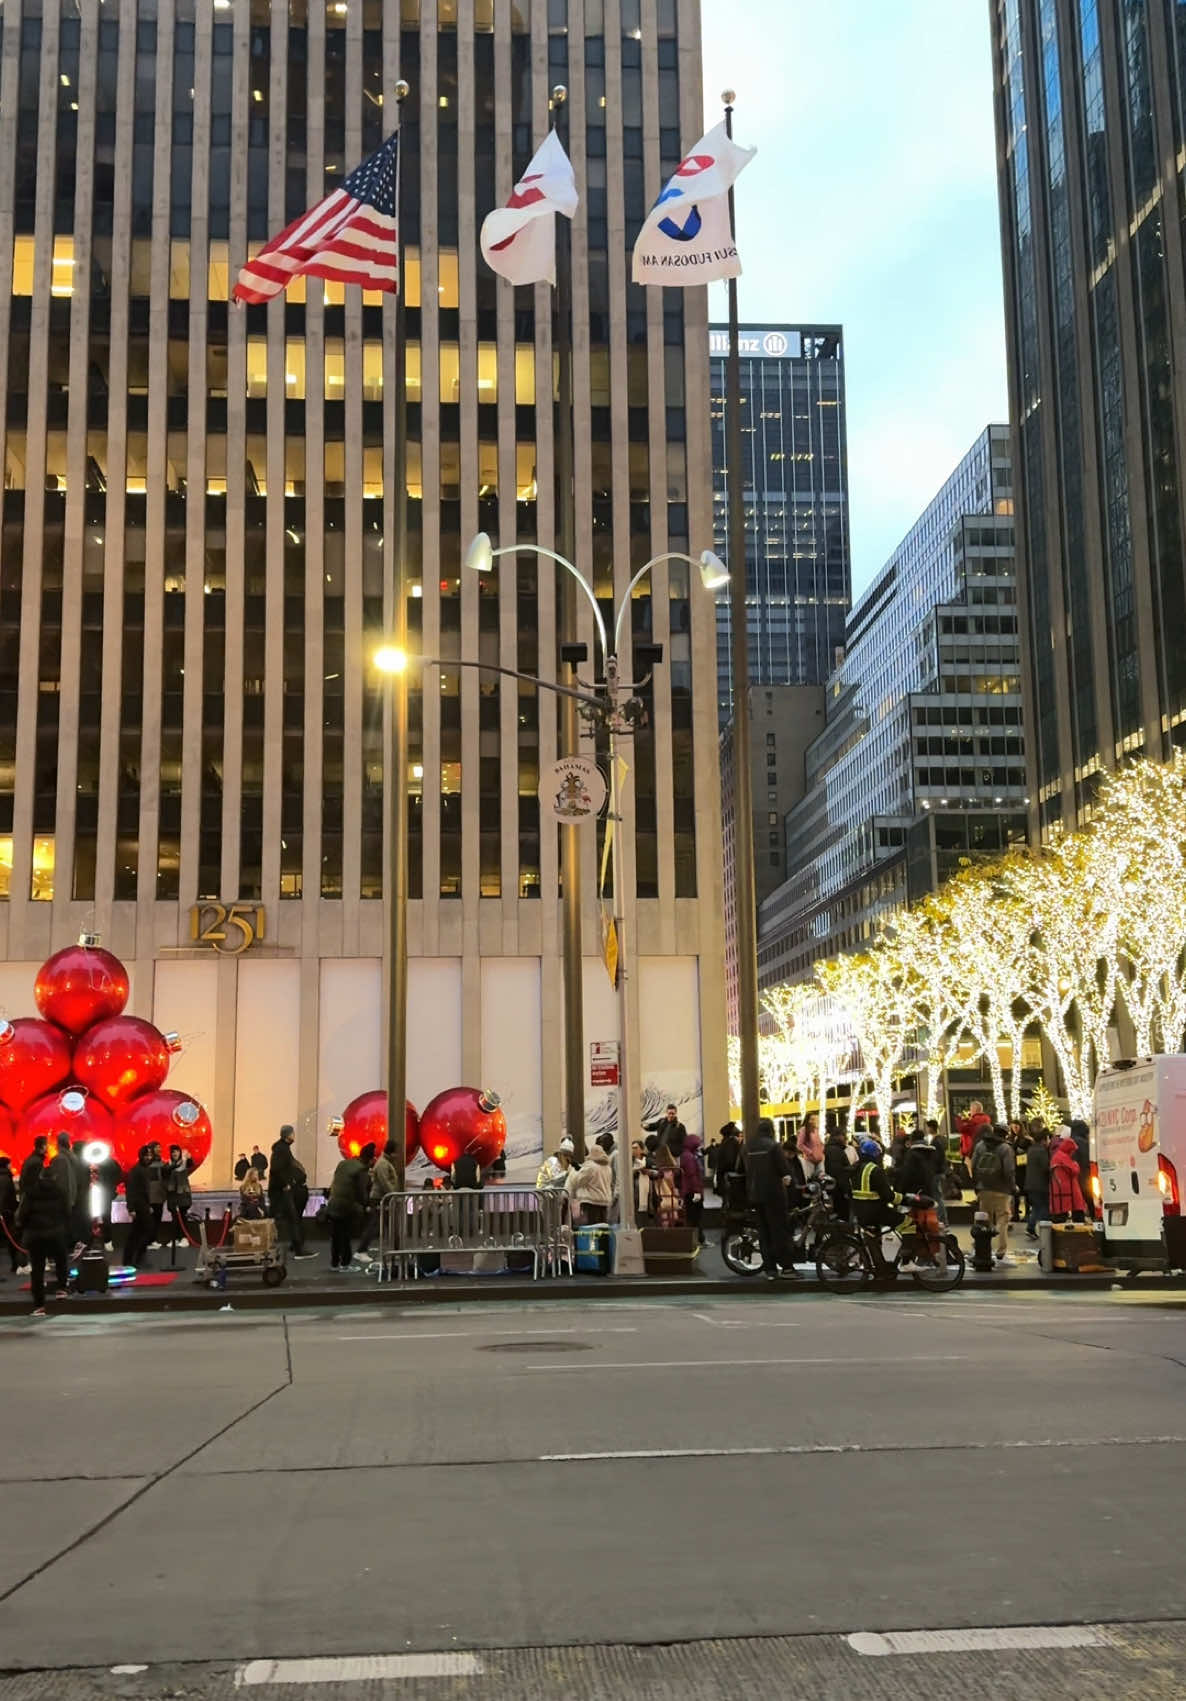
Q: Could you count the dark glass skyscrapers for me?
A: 2